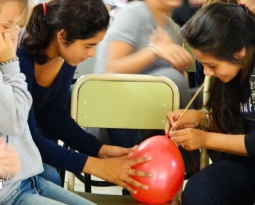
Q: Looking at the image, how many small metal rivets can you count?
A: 4